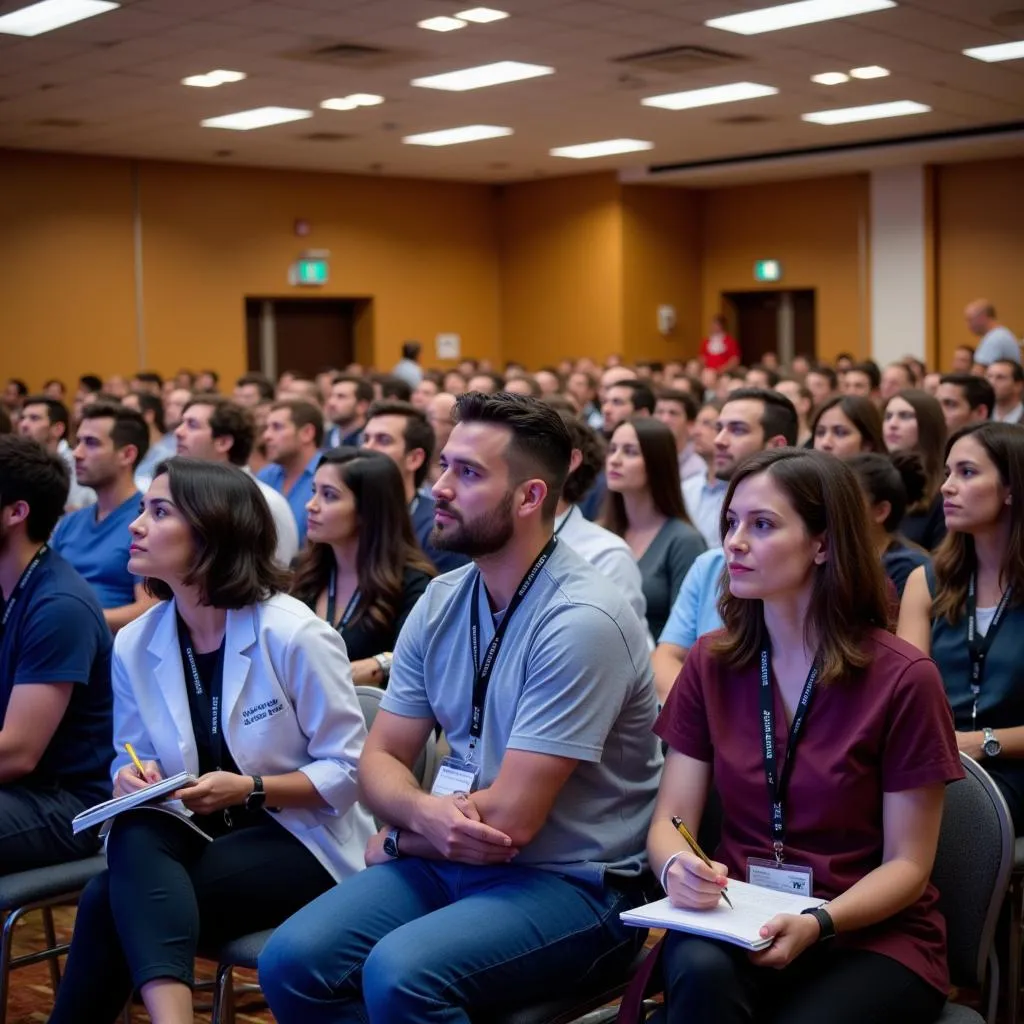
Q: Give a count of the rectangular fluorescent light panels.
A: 9